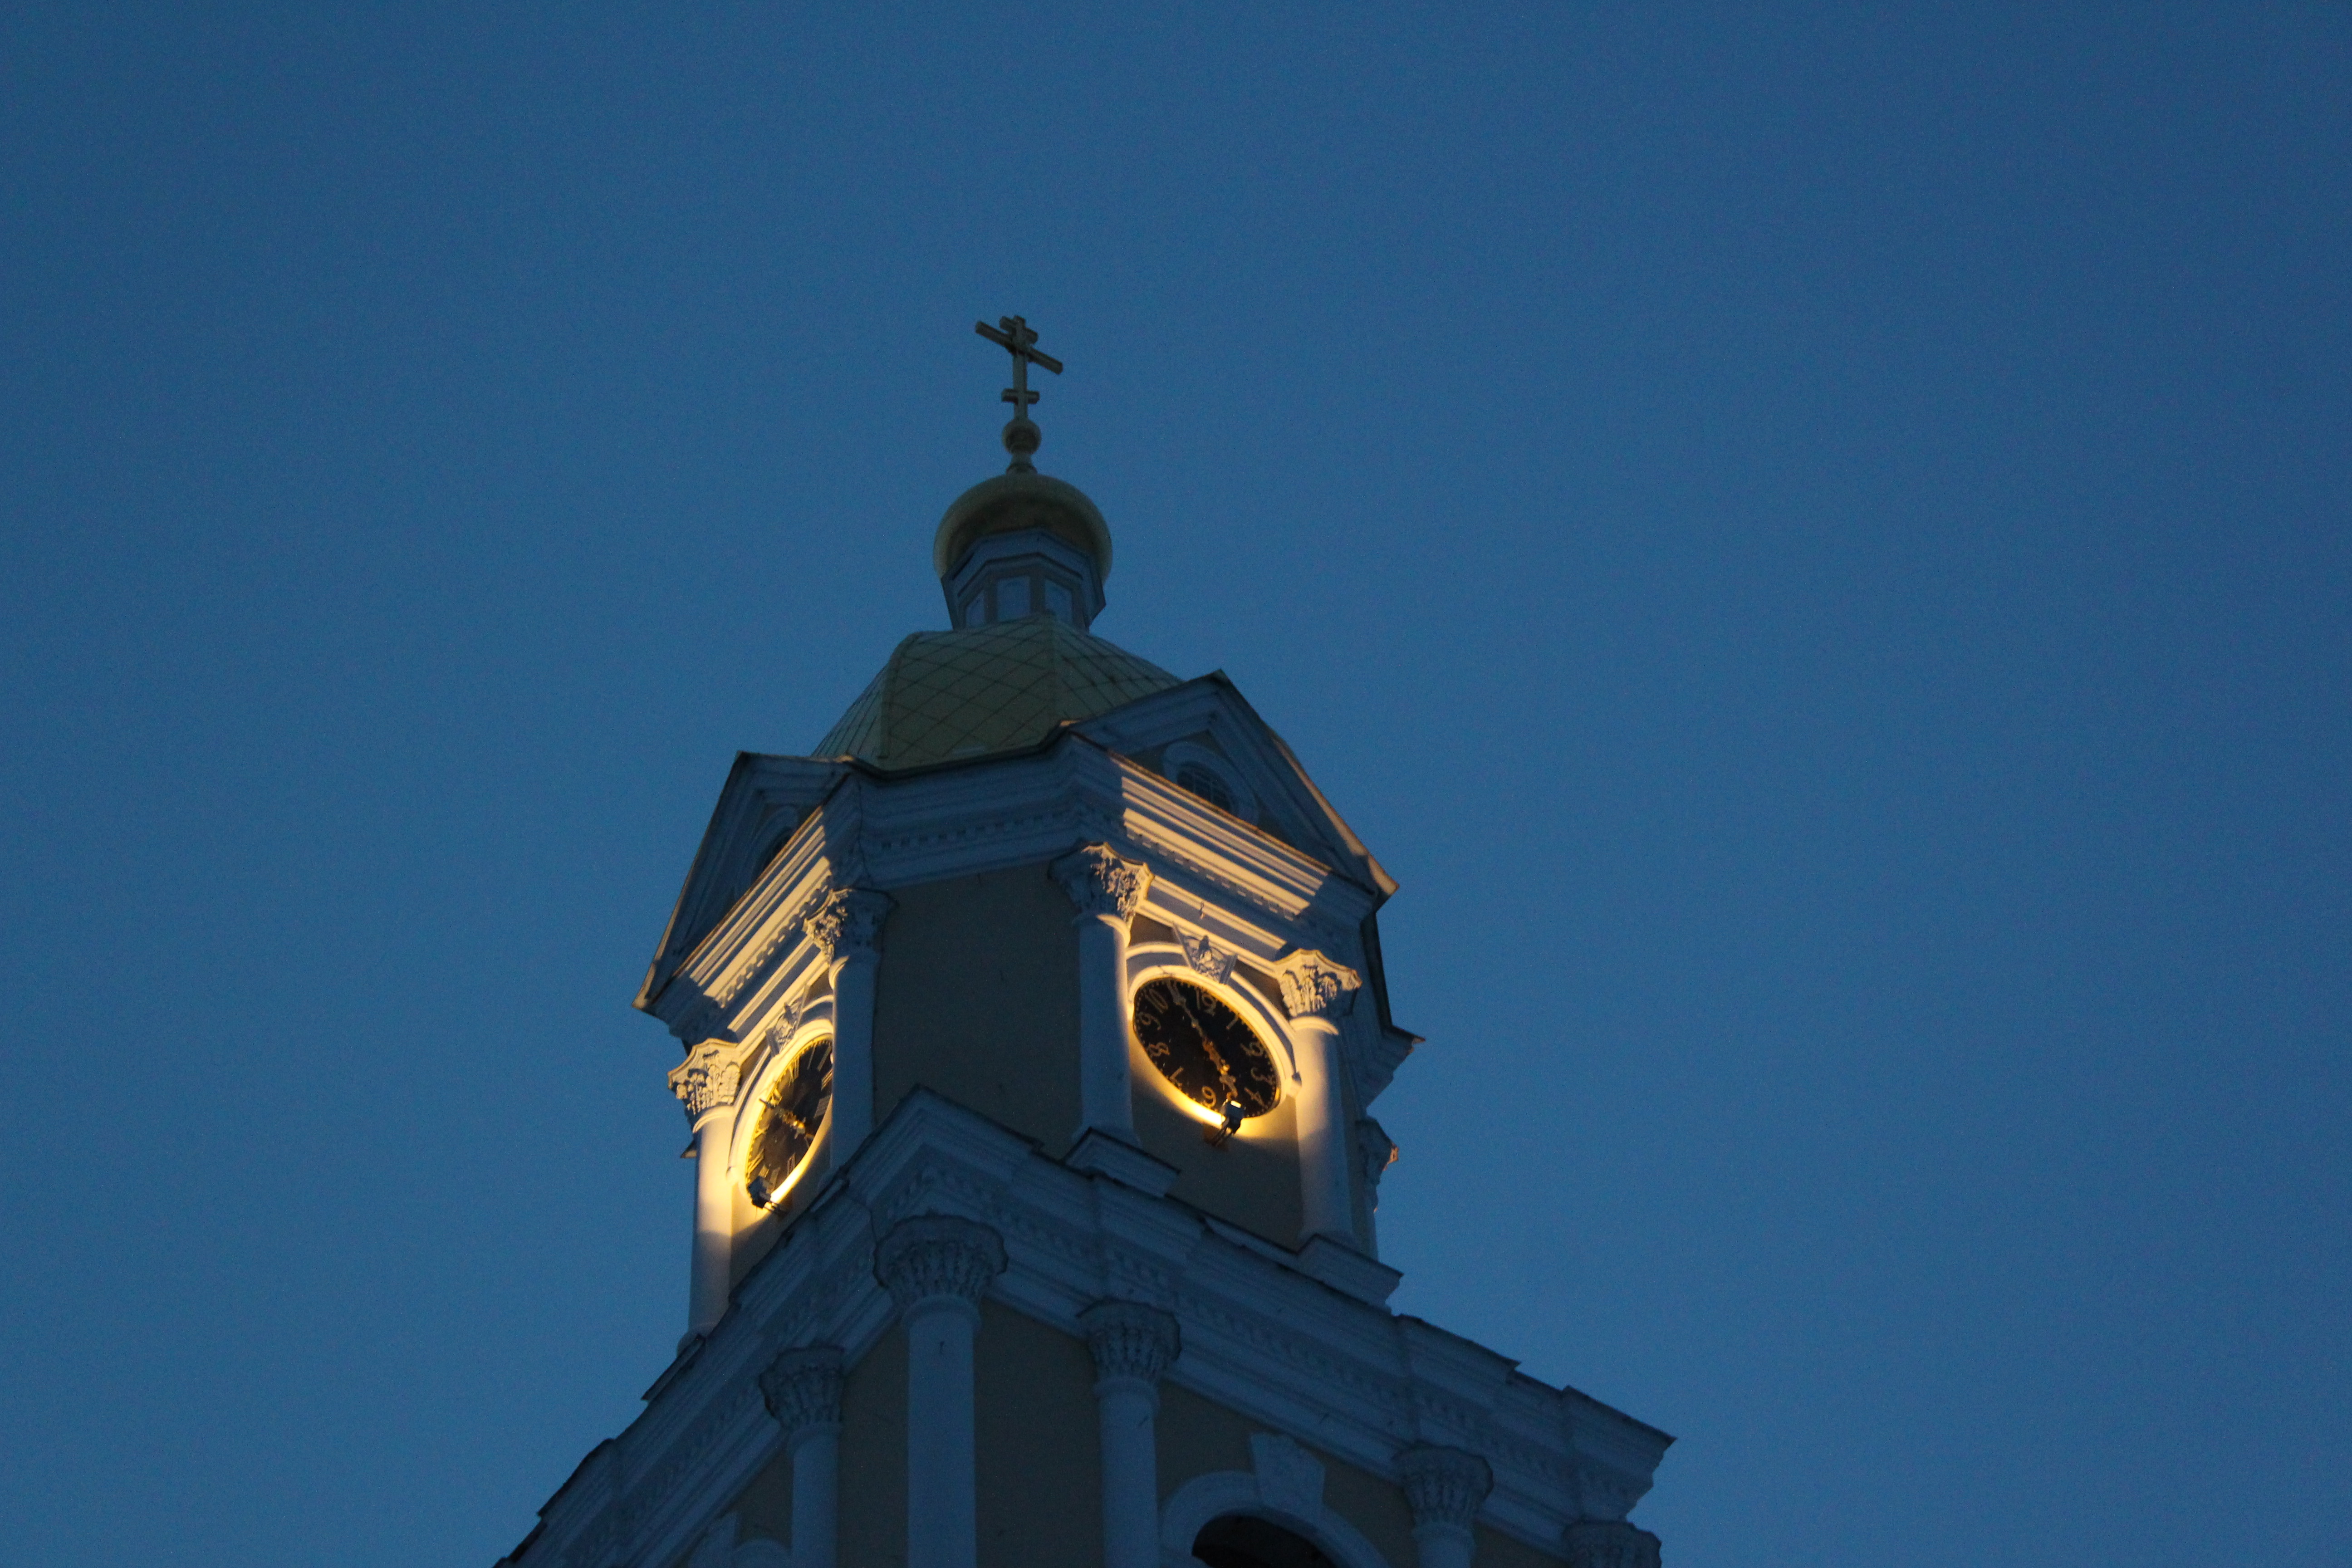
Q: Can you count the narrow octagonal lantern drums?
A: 1